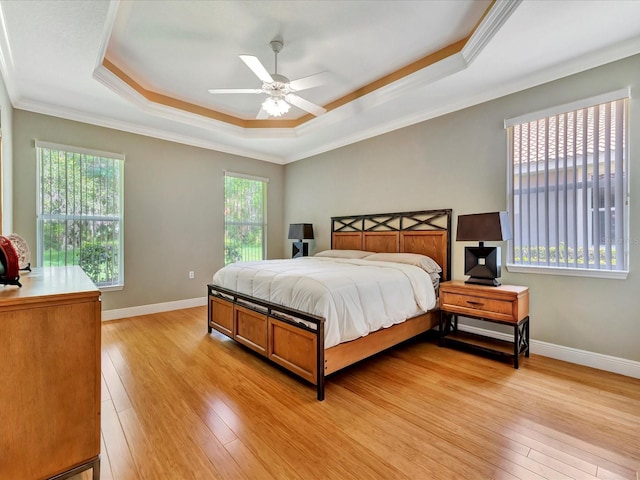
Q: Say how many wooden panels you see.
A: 6